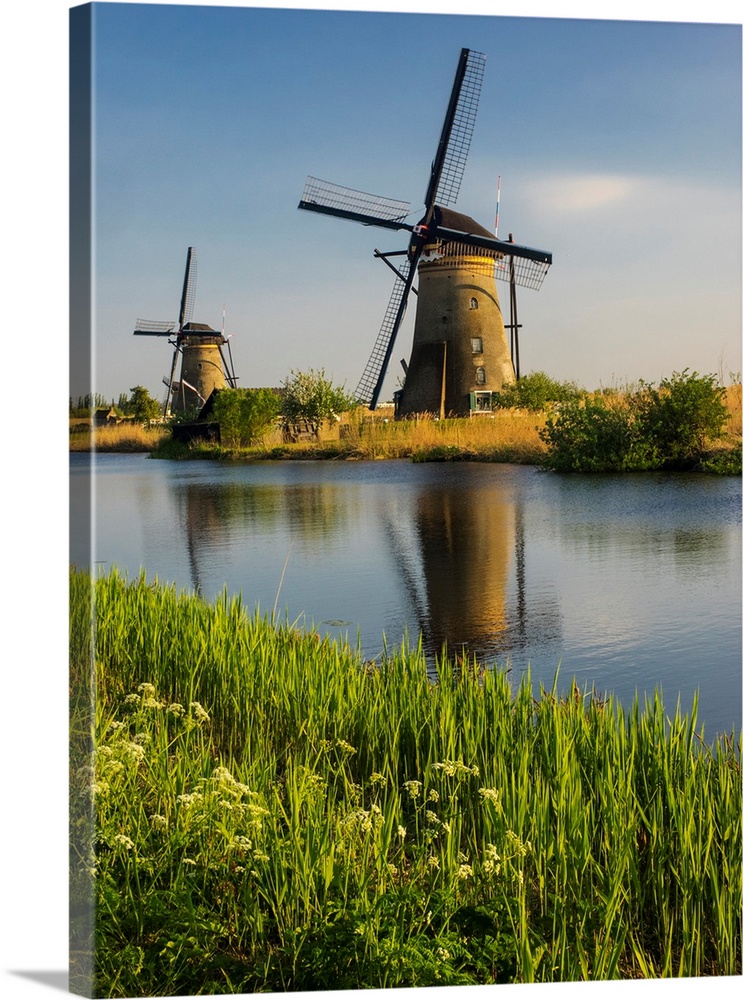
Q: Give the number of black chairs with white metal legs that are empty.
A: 0